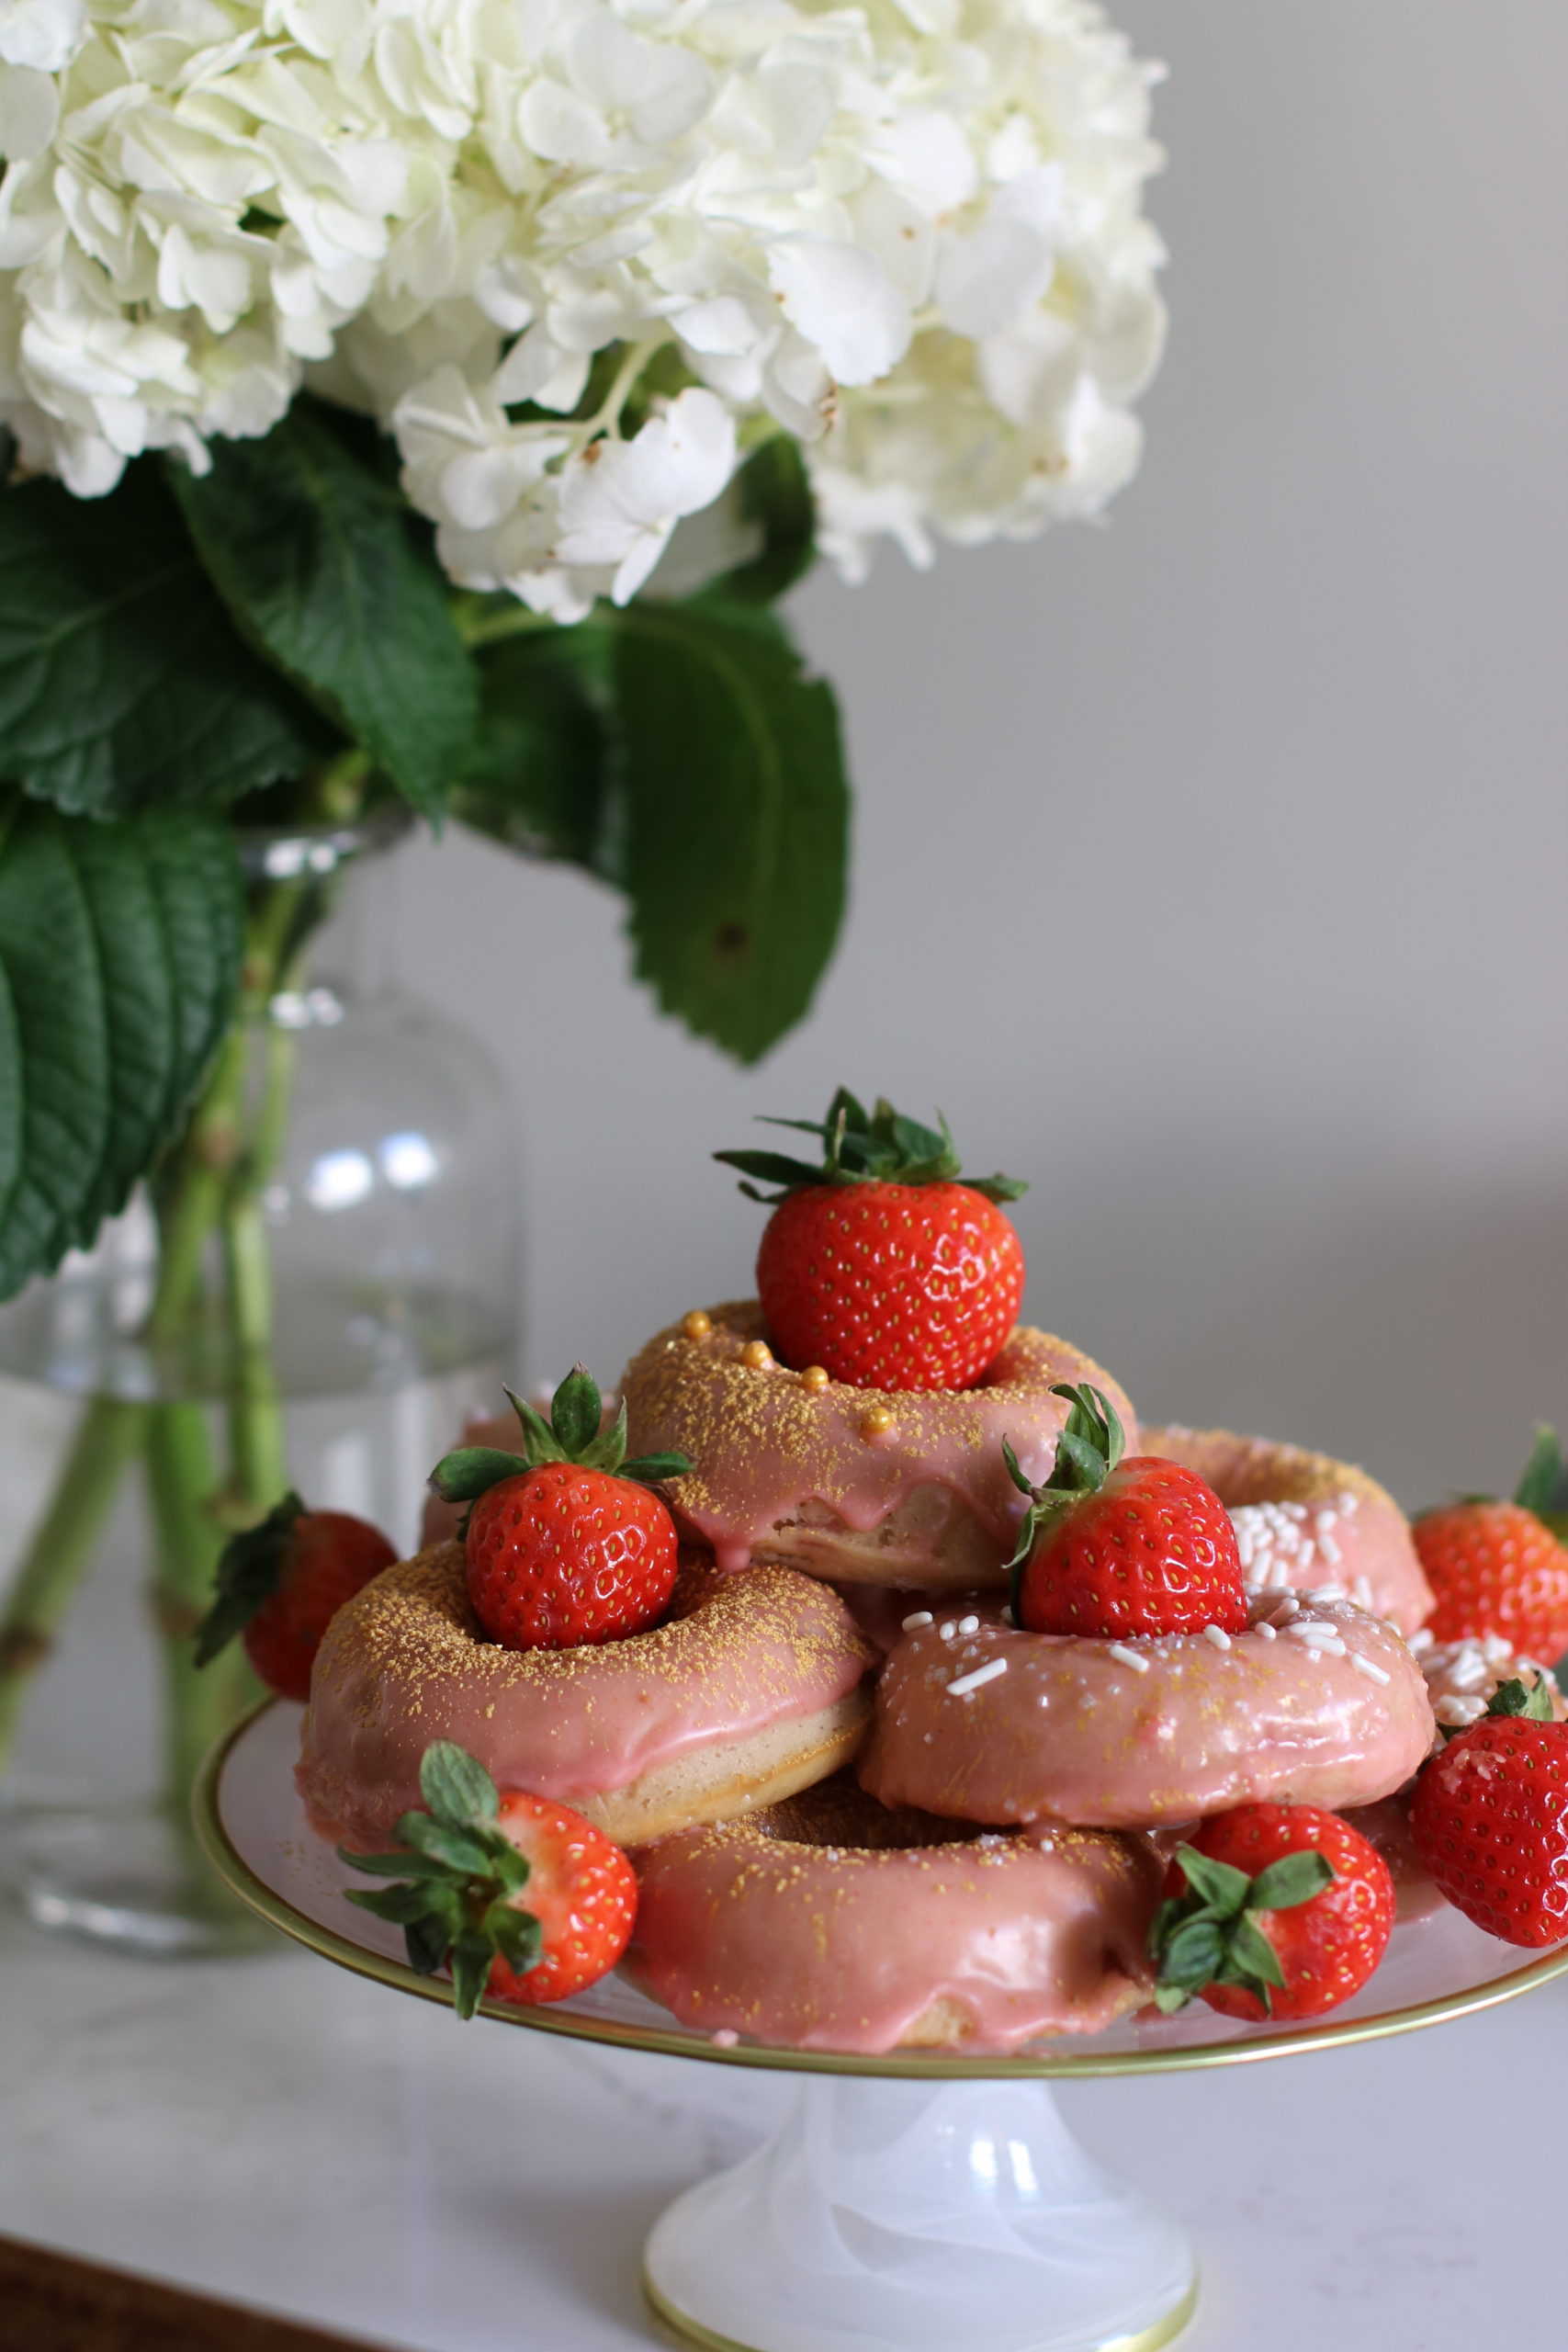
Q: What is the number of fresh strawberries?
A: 8